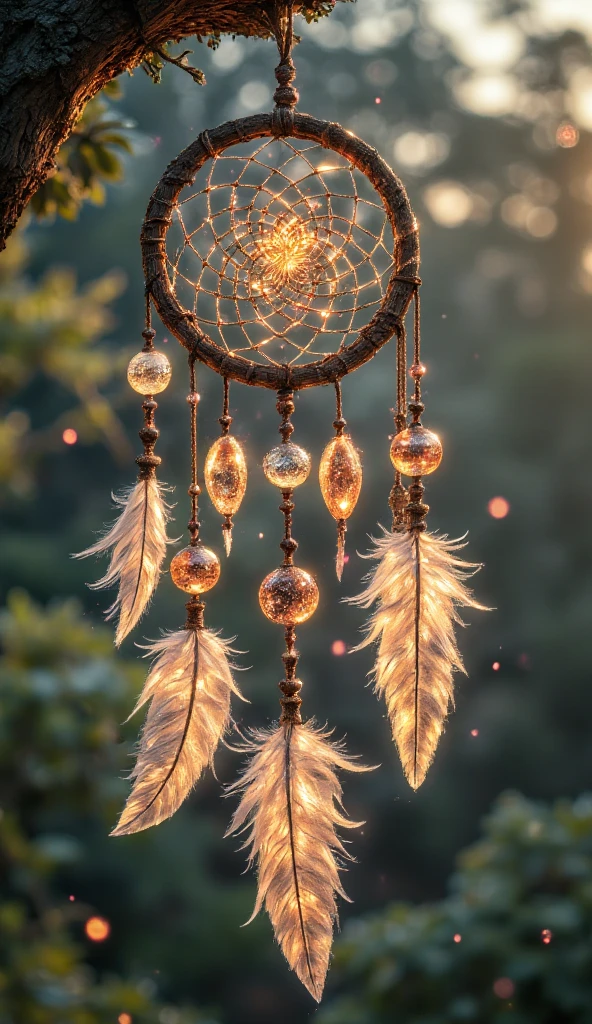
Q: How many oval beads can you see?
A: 2